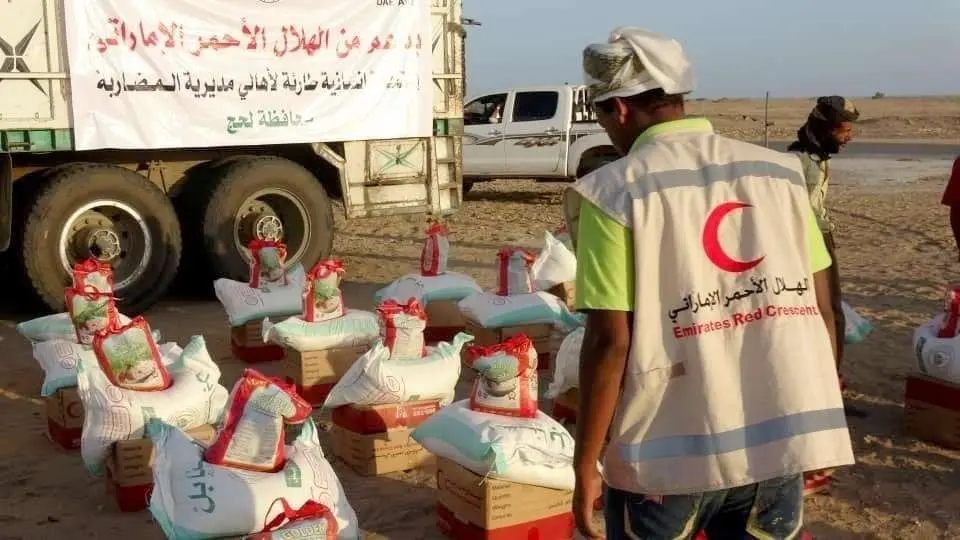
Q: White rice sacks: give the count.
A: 14